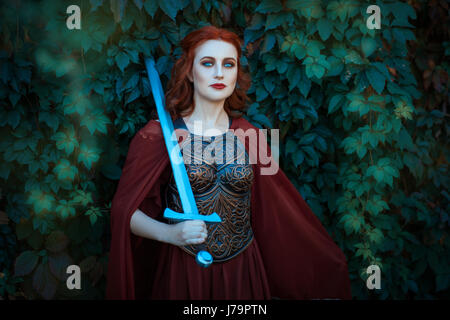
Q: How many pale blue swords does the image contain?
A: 1